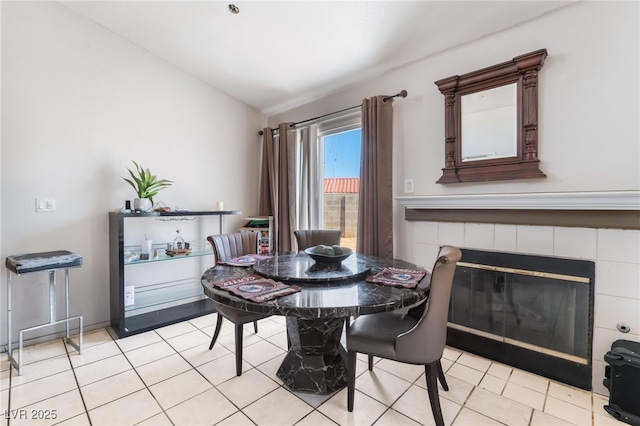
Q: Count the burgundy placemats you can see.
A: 3